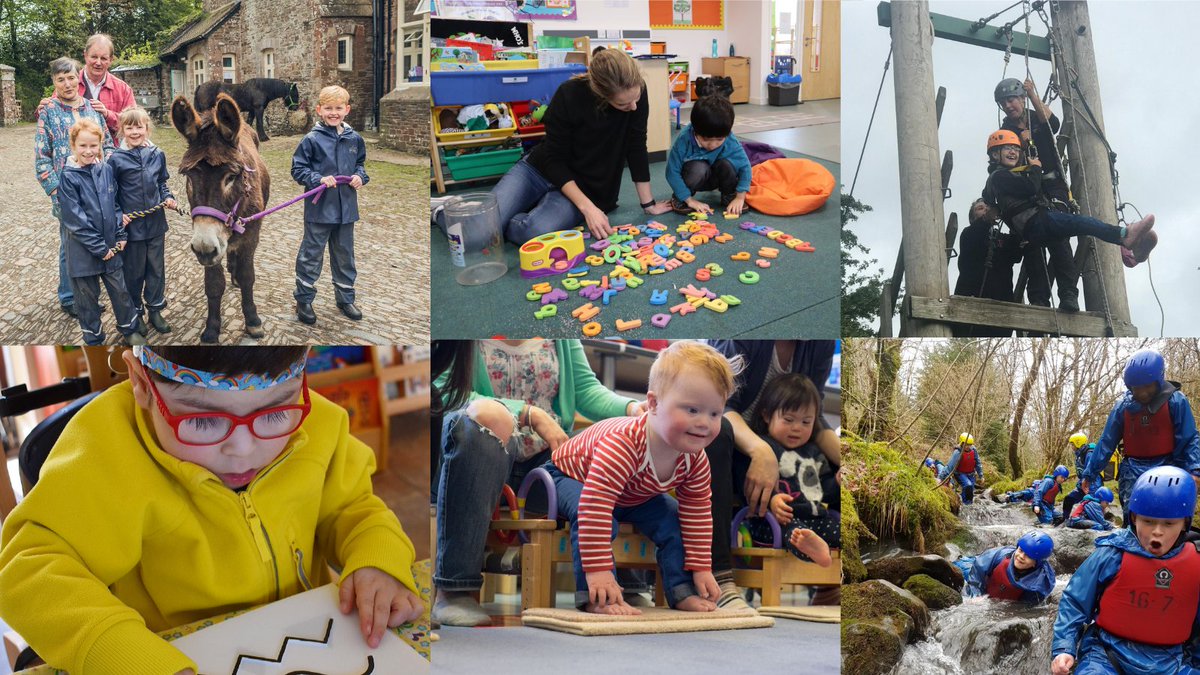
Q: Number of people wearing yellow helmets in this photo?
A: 2